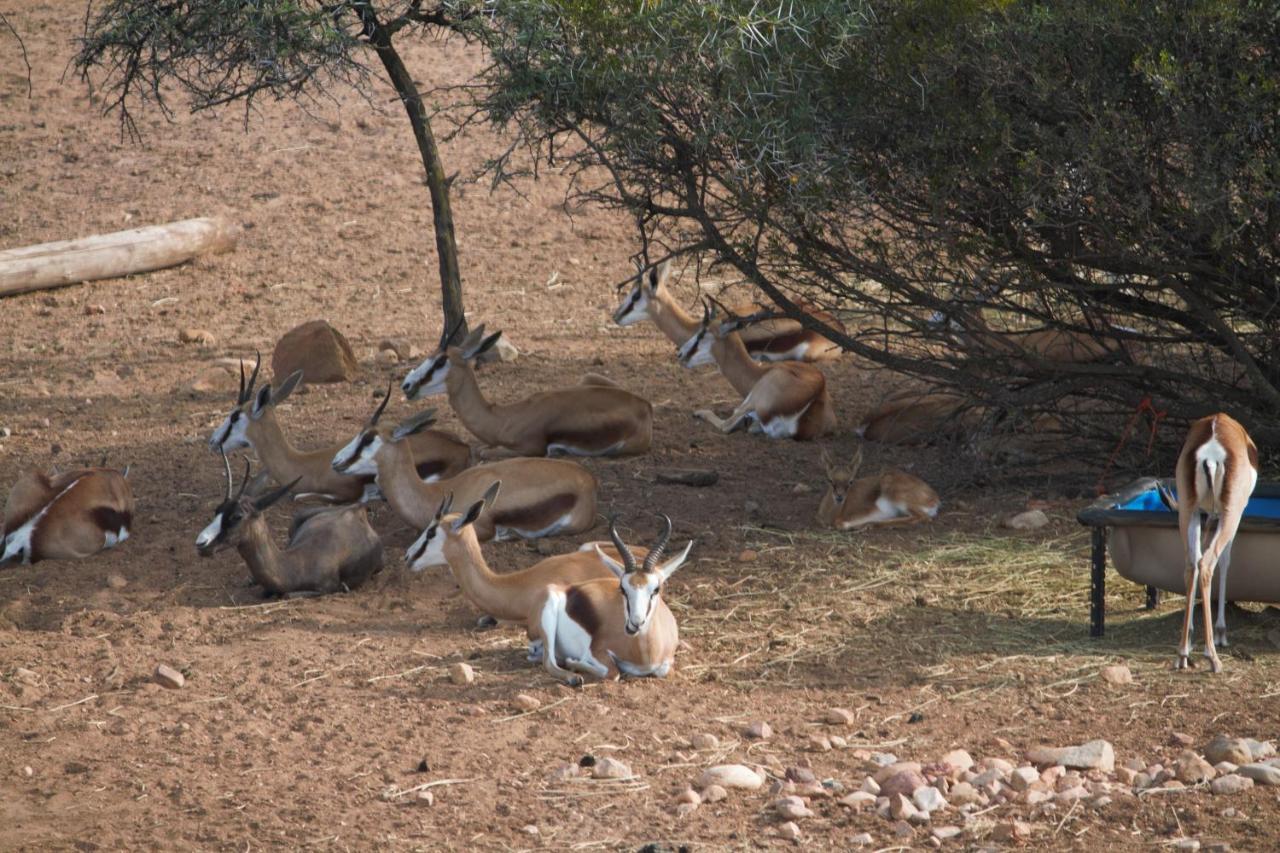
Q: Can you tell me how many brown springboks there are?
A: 12